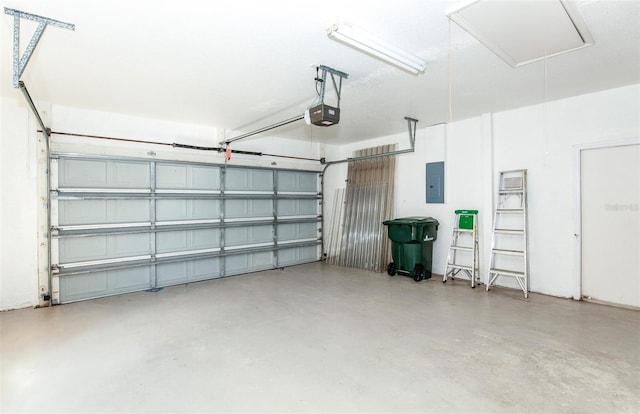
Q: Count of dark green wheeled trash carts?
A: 1